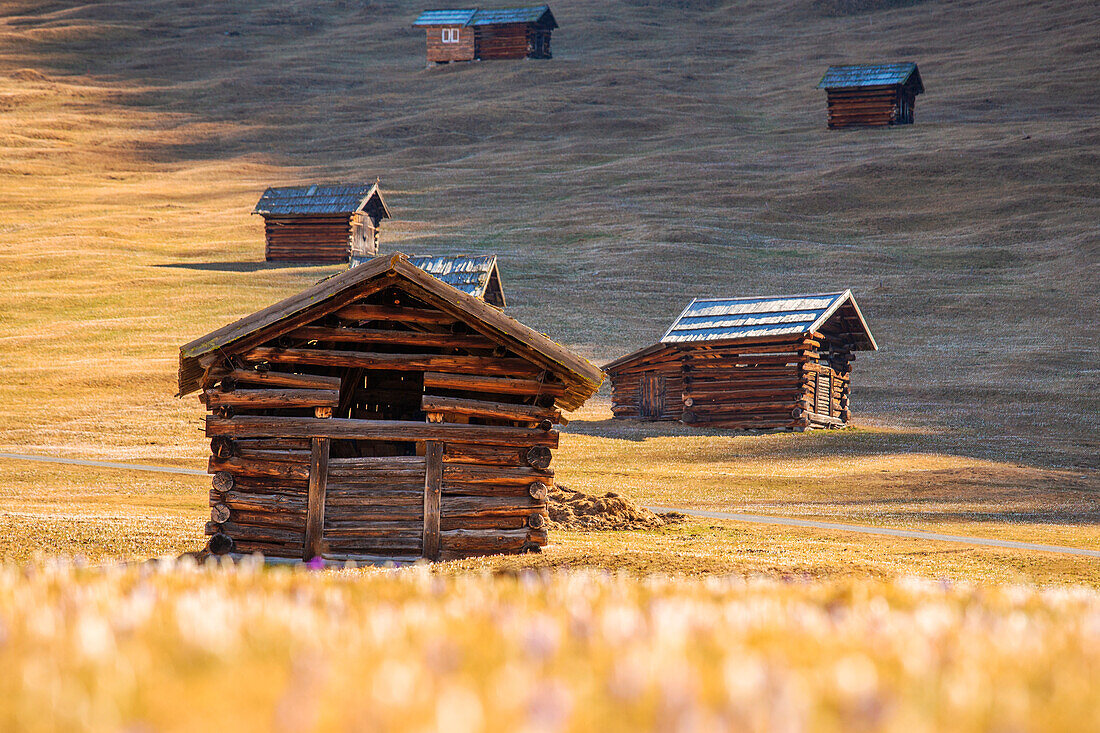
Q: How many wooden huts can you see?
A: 6